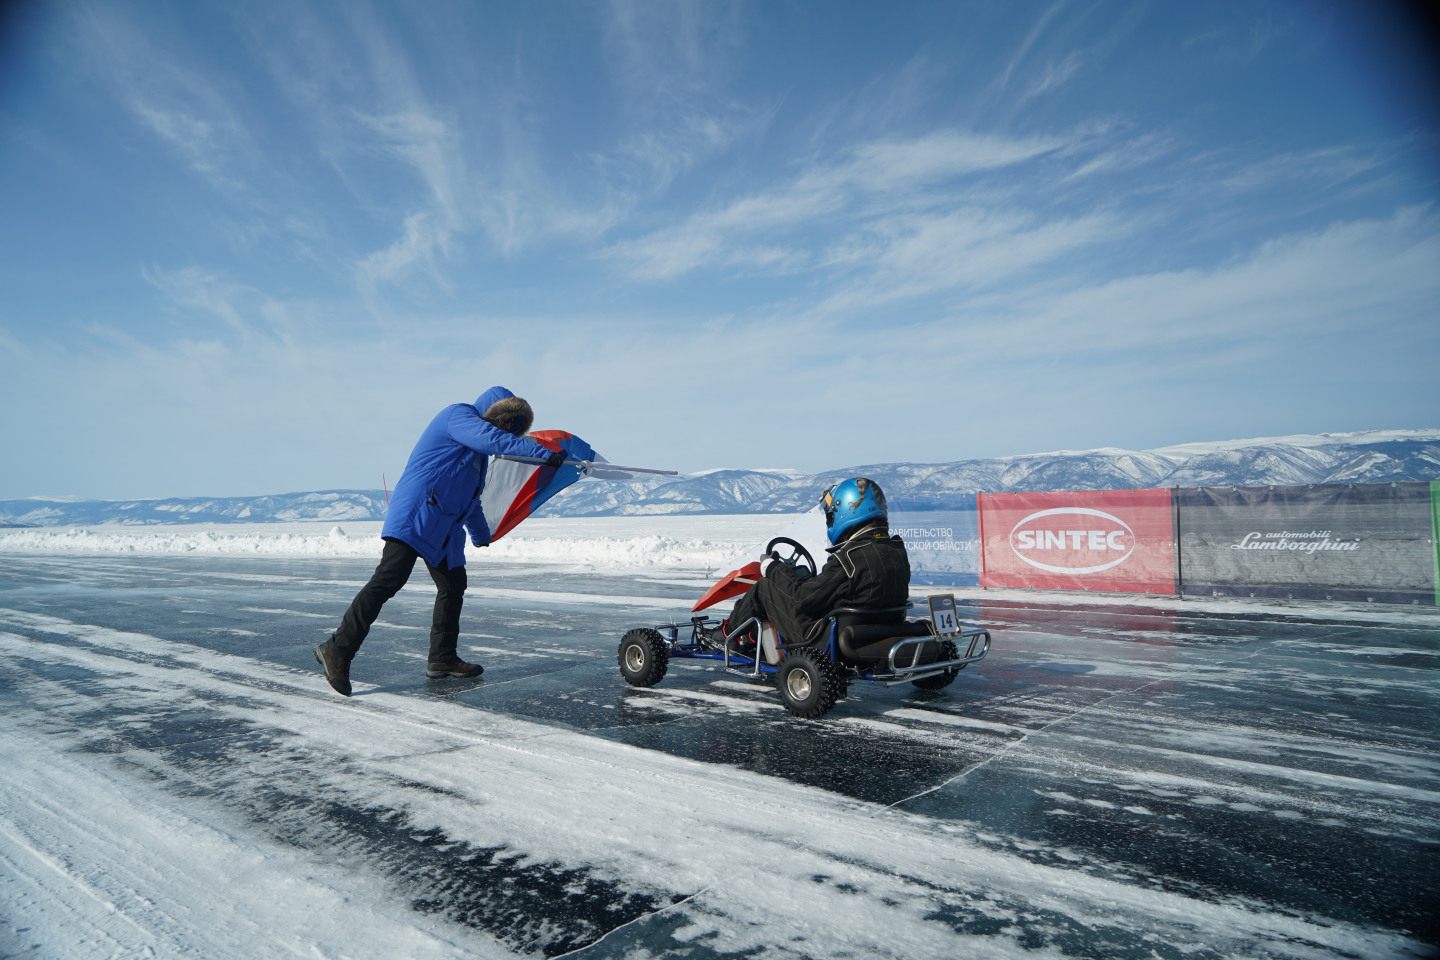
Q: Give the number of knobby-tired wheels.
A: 3